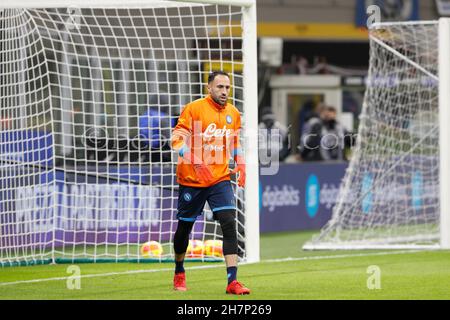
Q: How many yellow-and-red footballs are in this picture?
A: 3